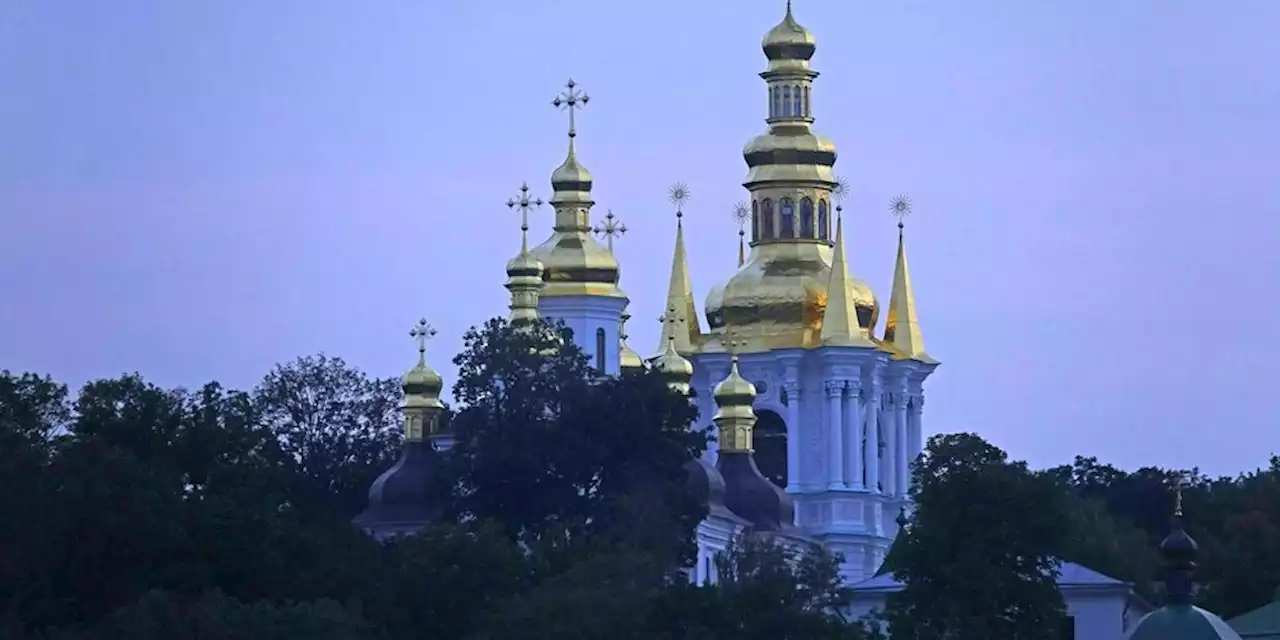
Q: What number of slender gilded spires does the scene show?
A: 4